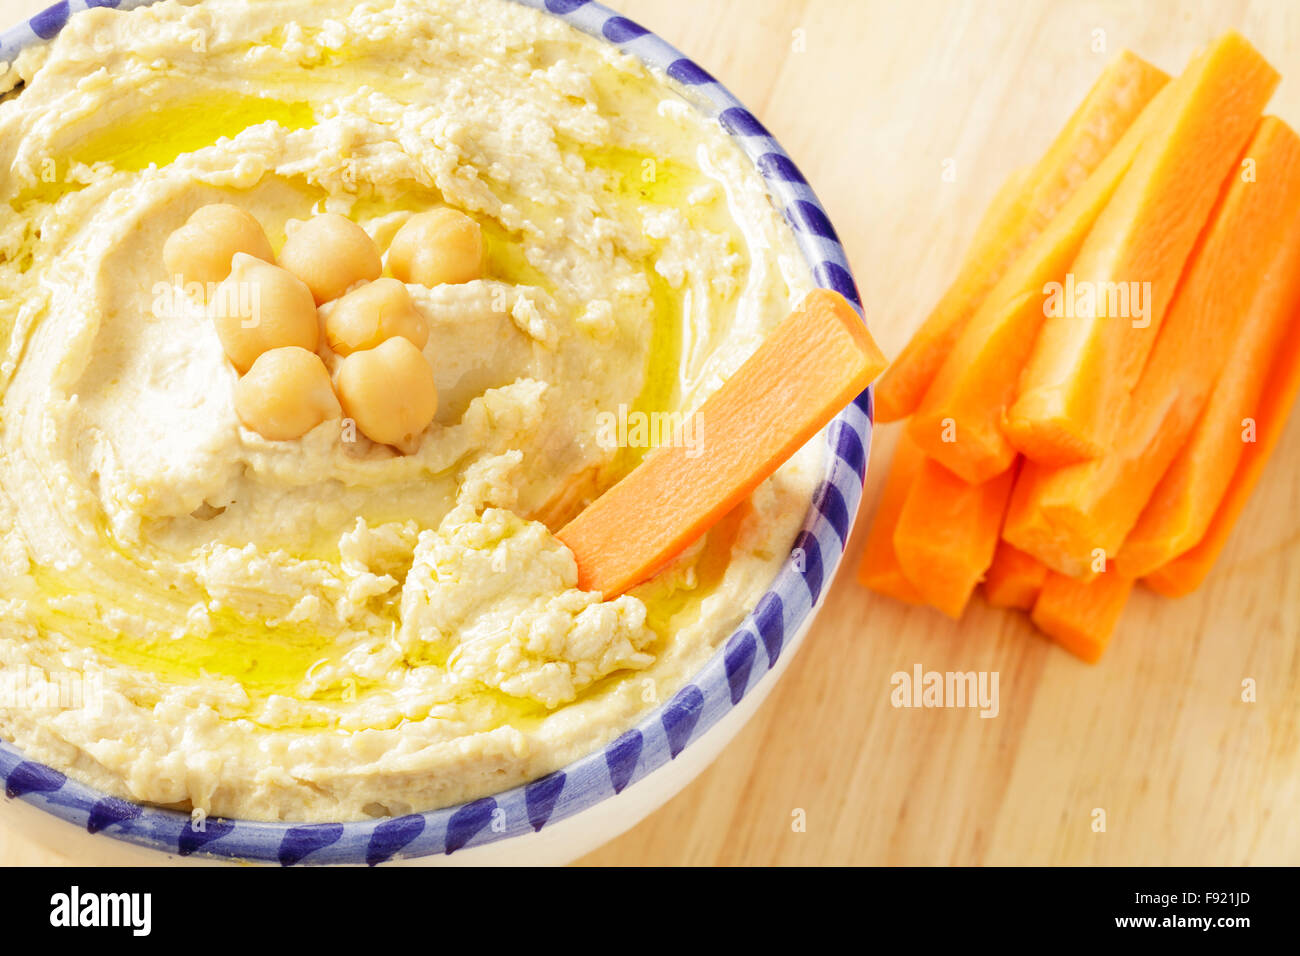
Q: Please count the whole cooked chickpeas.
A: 7